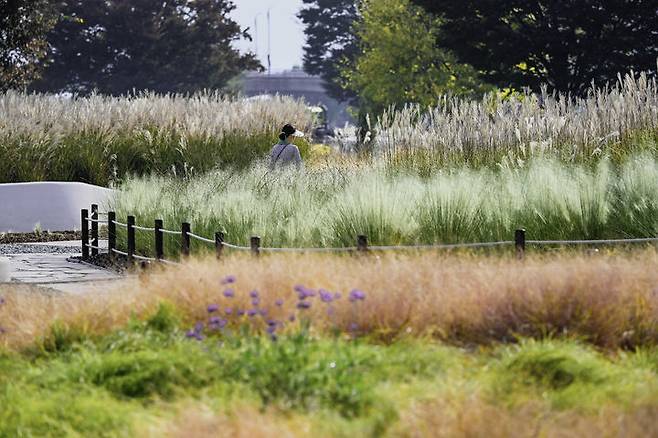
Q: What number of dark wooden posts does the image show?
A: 10